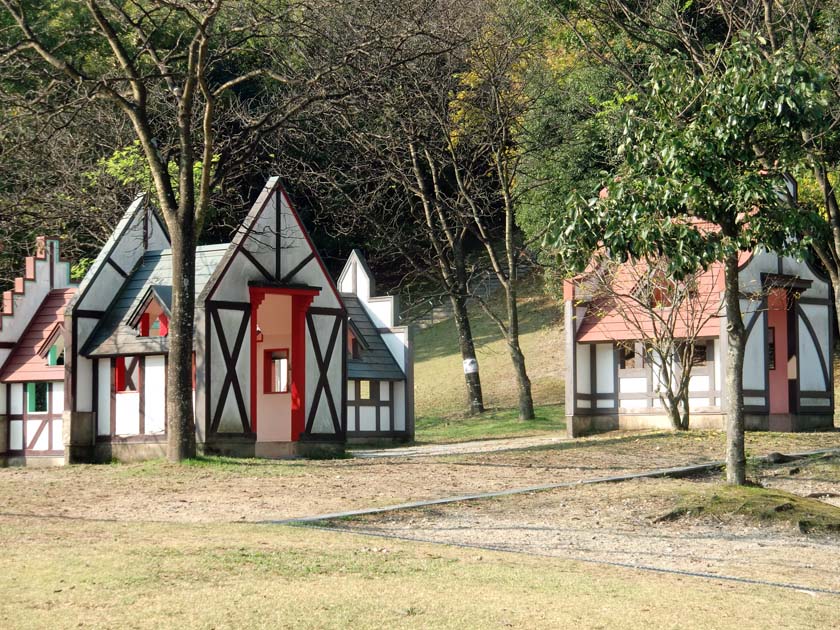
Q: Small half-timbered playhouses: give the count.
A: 4